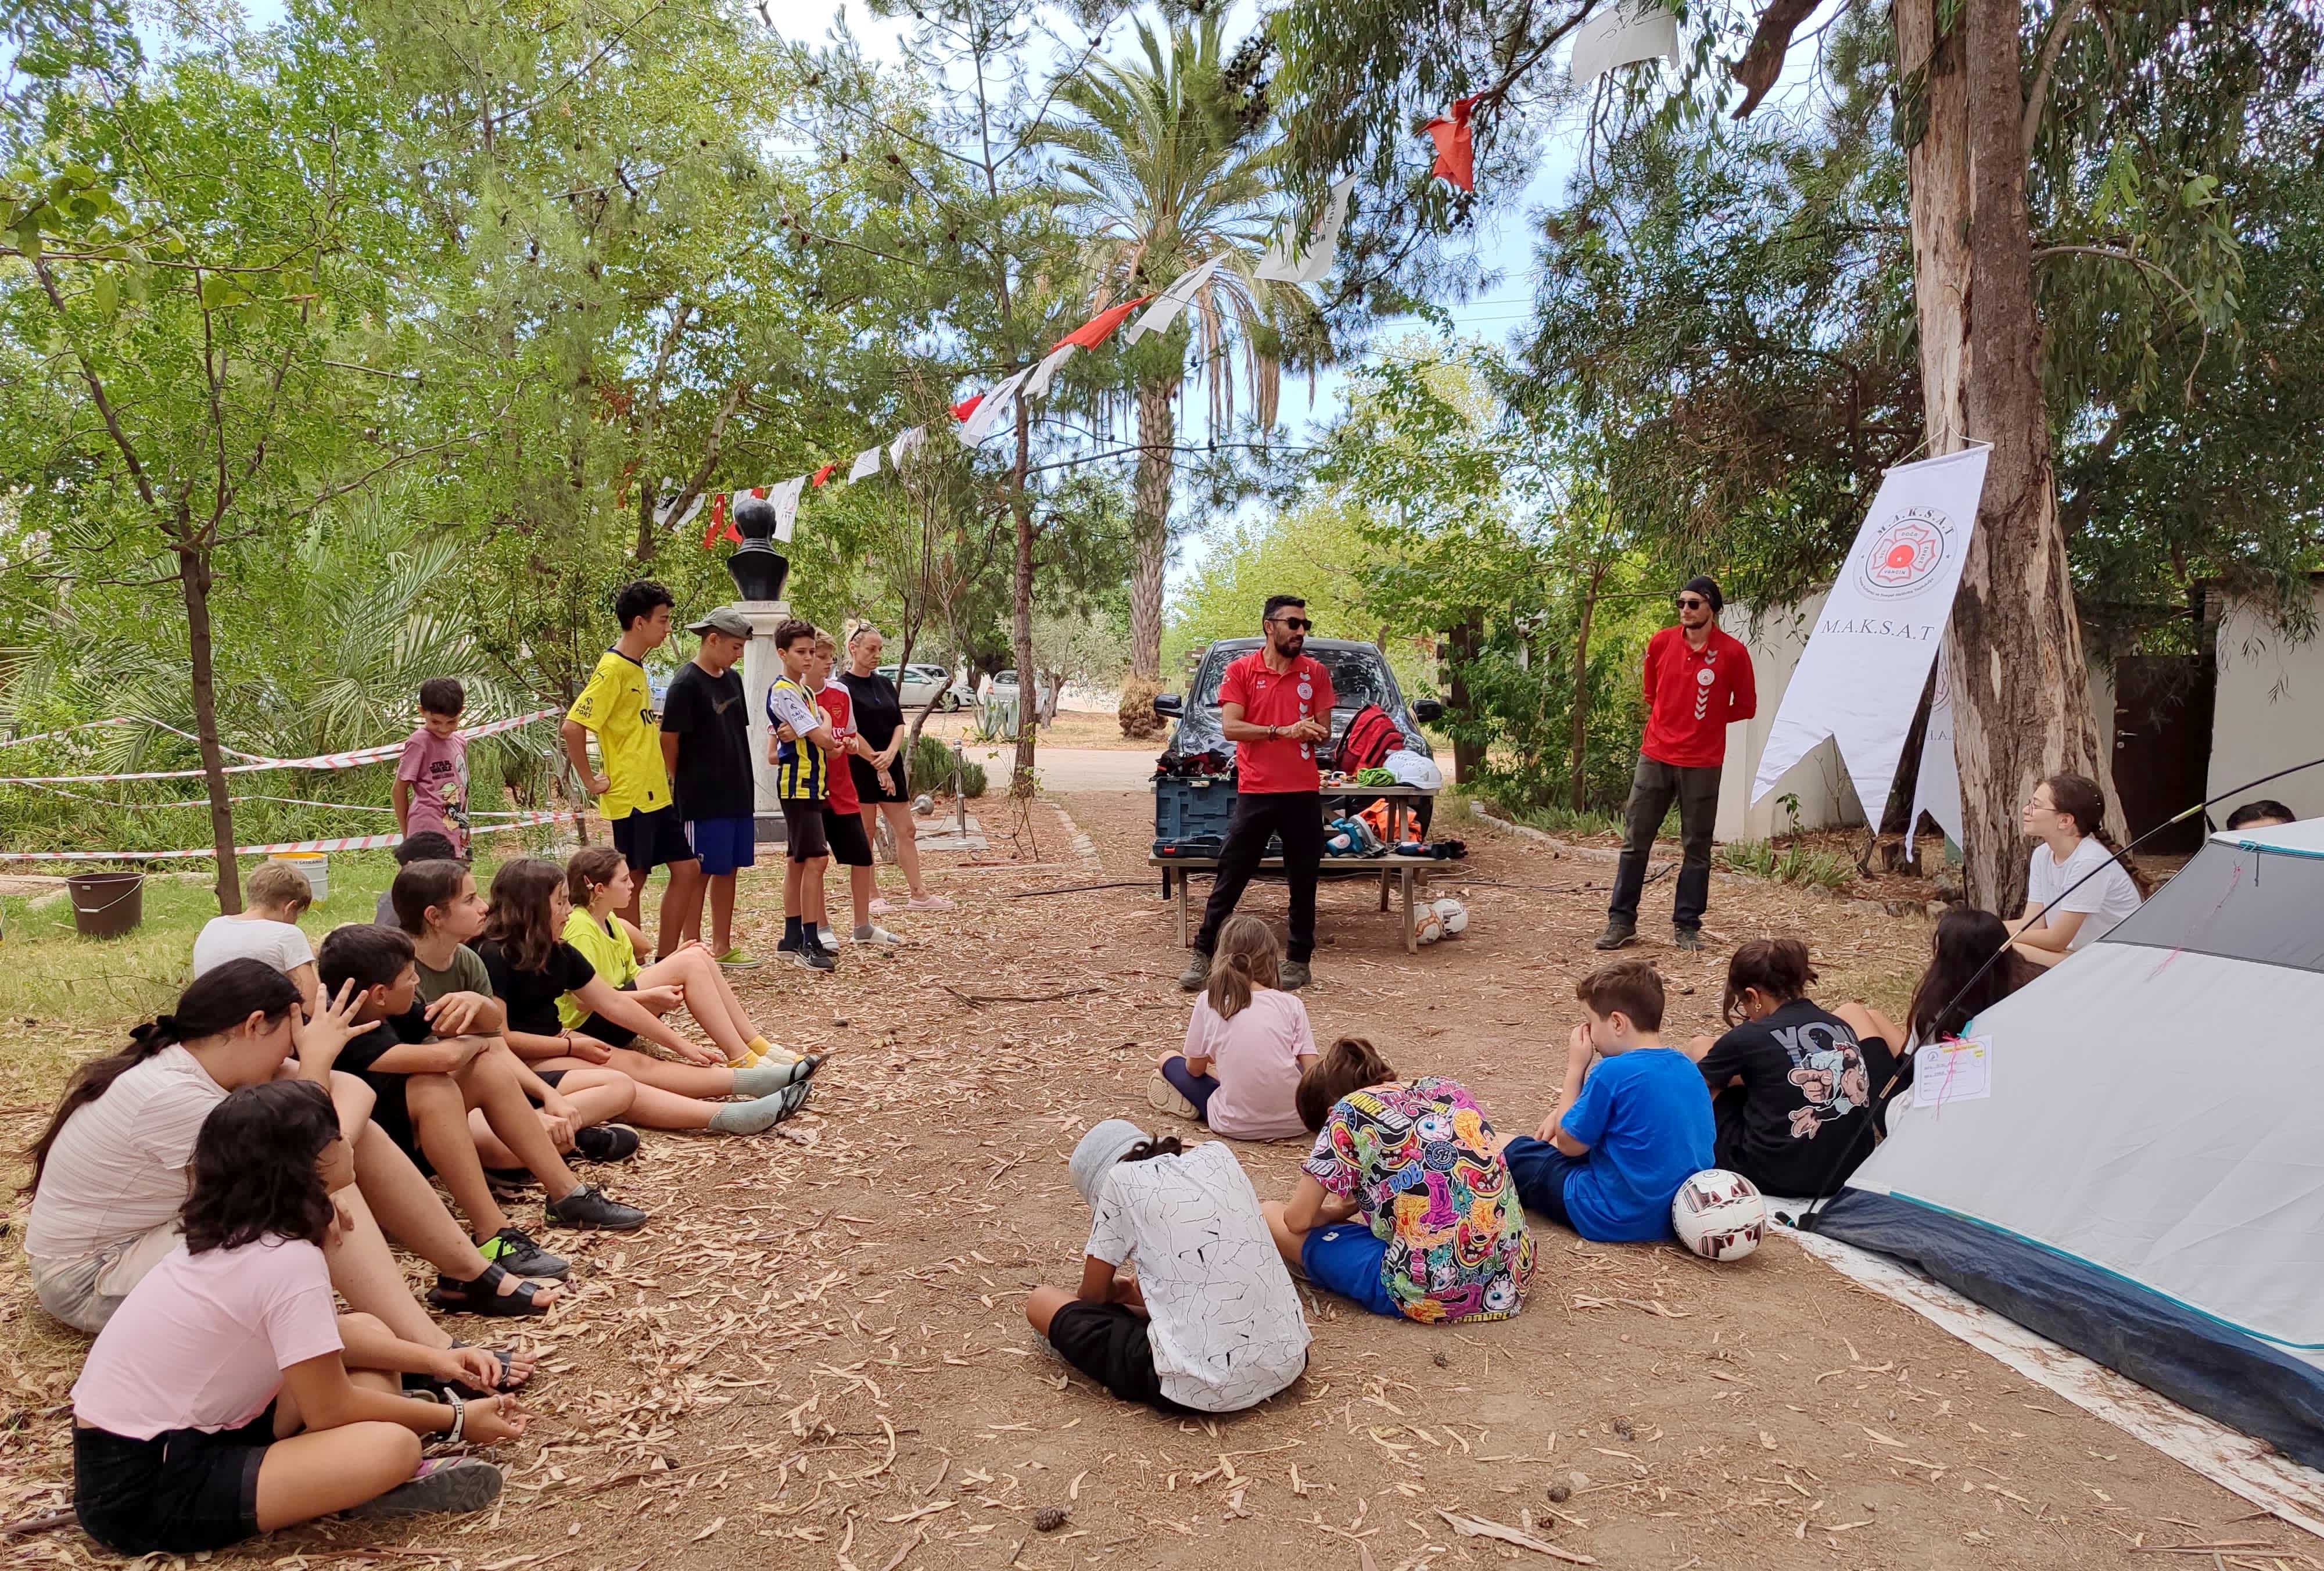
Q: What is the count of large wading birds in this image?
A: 0